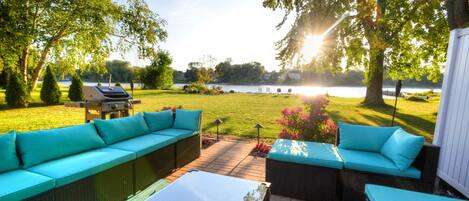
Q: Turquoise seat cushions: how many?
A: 7